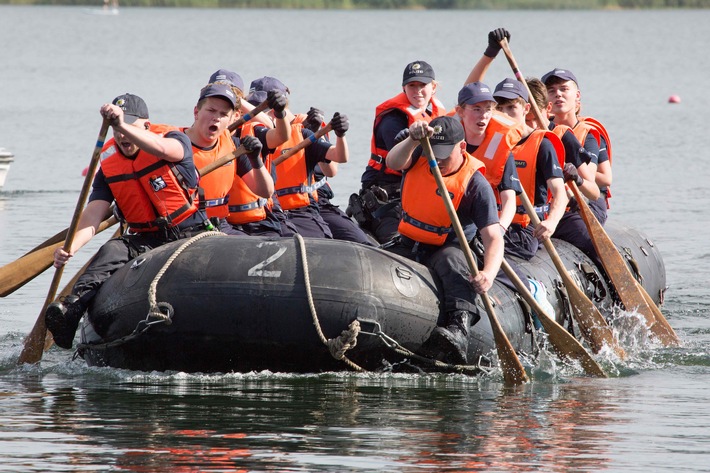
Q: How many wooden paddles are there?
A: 9